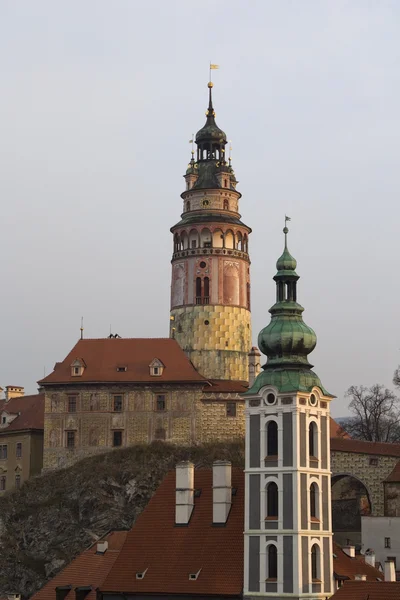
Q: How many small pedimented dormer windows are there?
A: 2